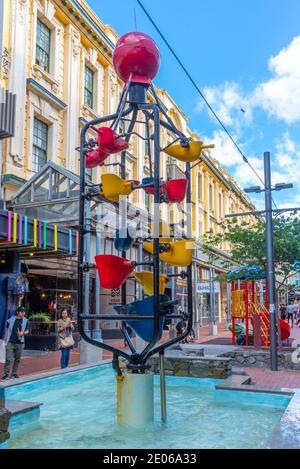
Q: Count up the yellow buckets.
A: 5